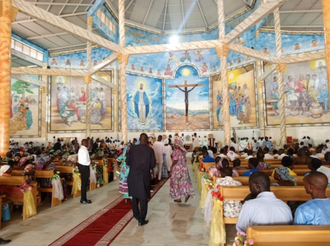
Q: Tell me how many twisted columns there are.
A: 4